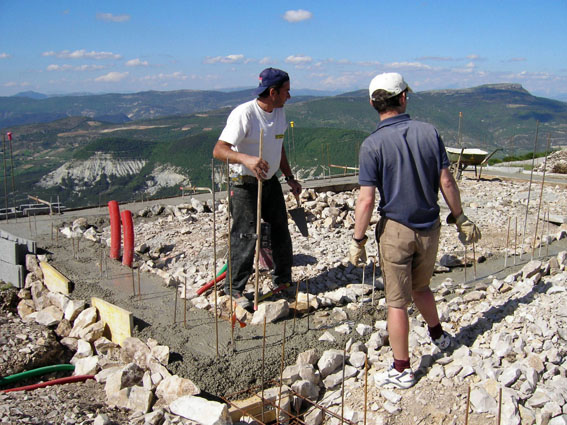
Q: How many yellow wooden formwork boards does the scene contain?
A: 2